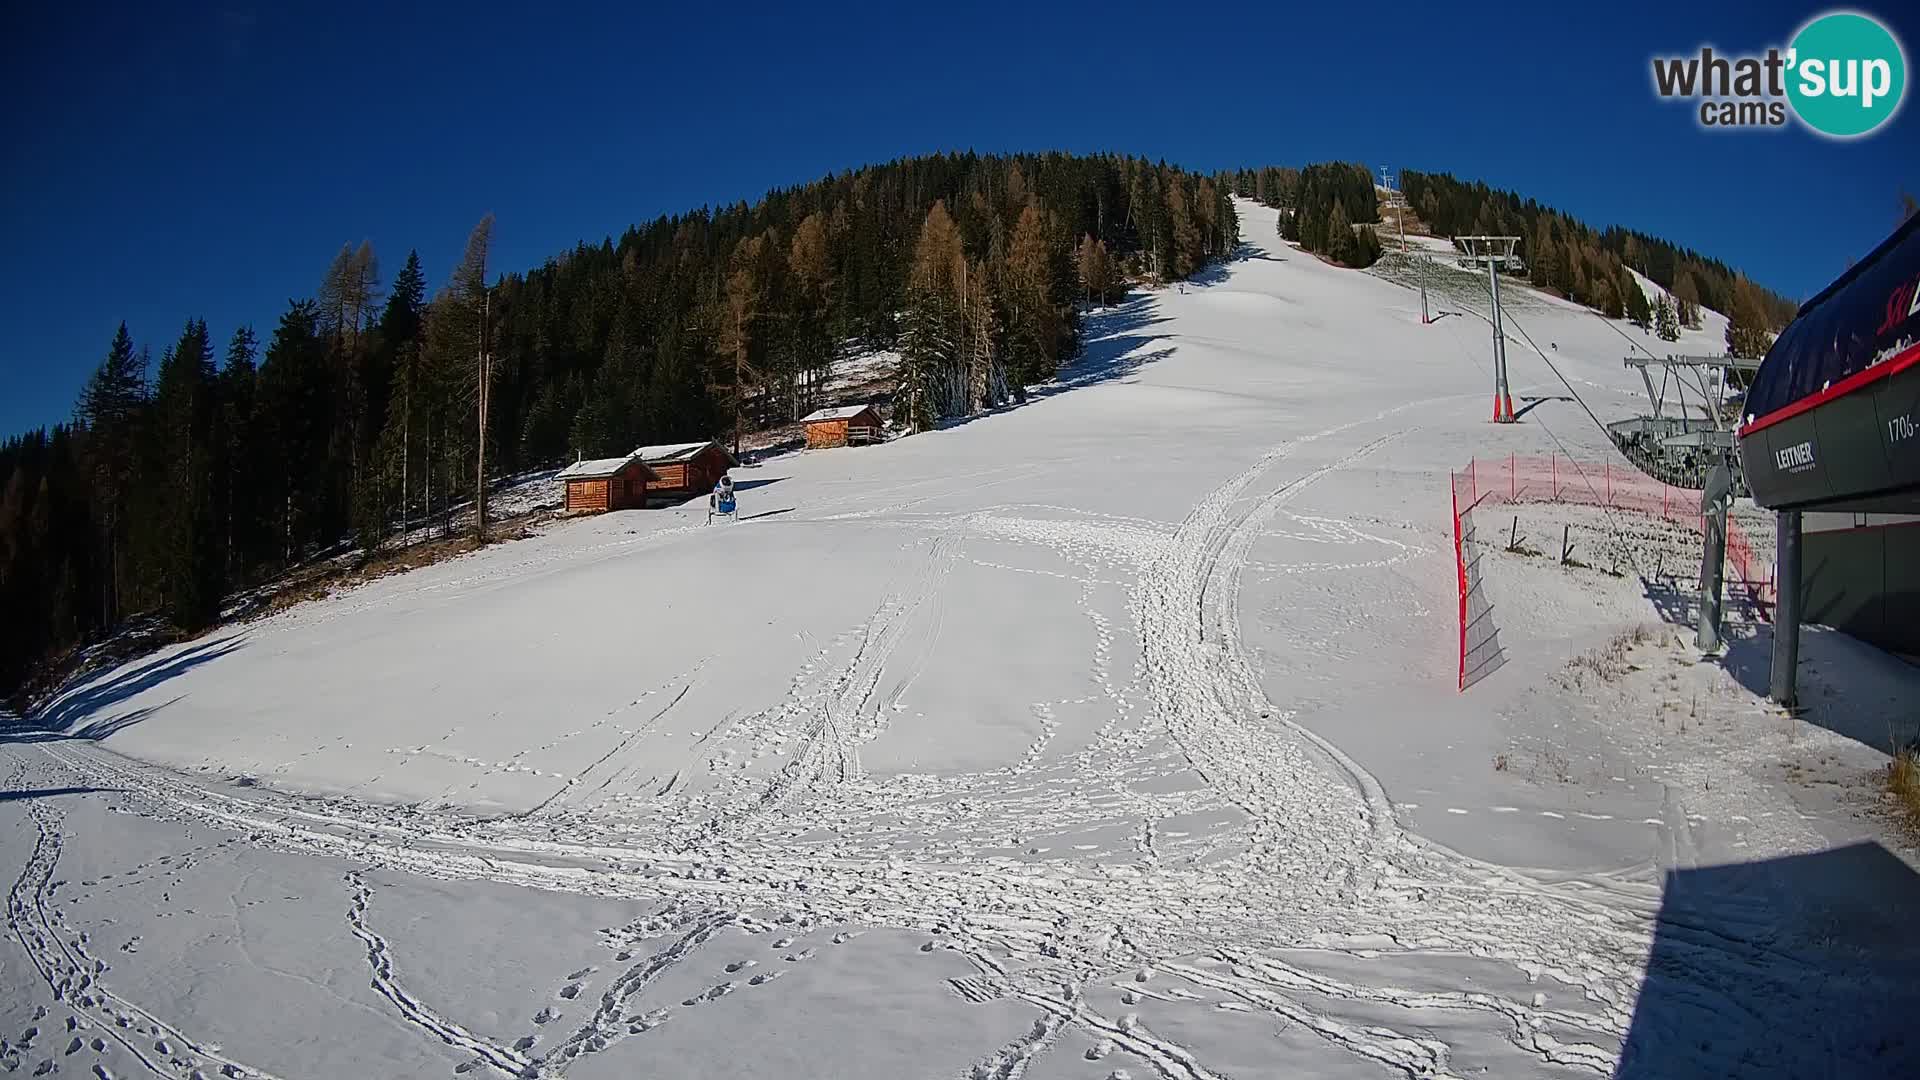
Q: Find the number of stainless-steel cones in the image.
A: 0